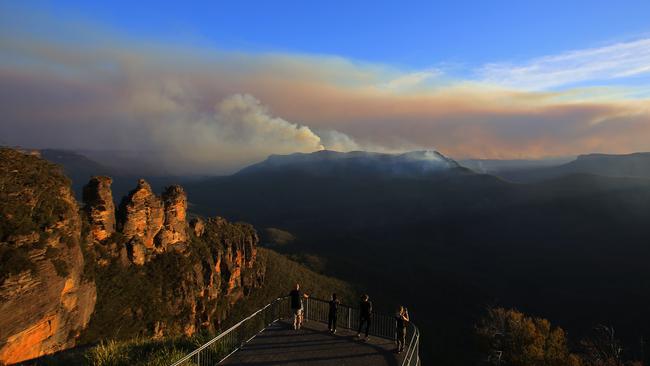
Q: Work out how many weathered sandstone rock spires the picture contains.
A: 3